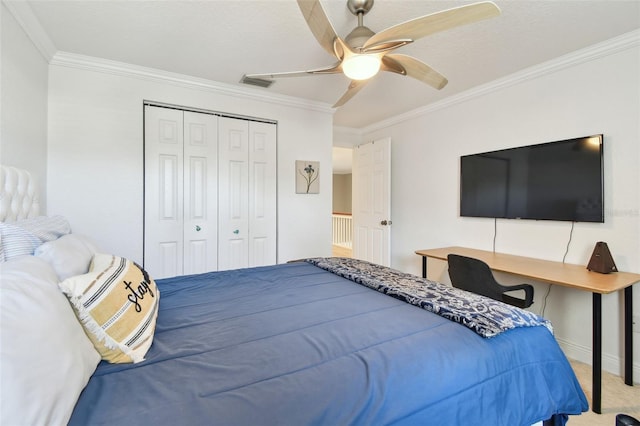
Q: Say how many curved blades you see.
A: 5